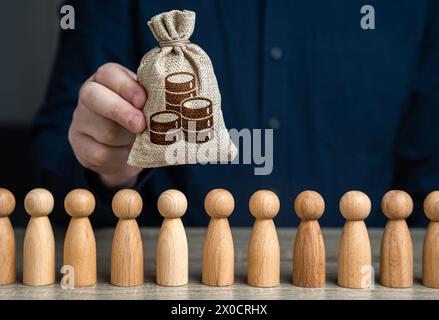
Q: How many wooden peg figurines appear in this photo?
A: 11